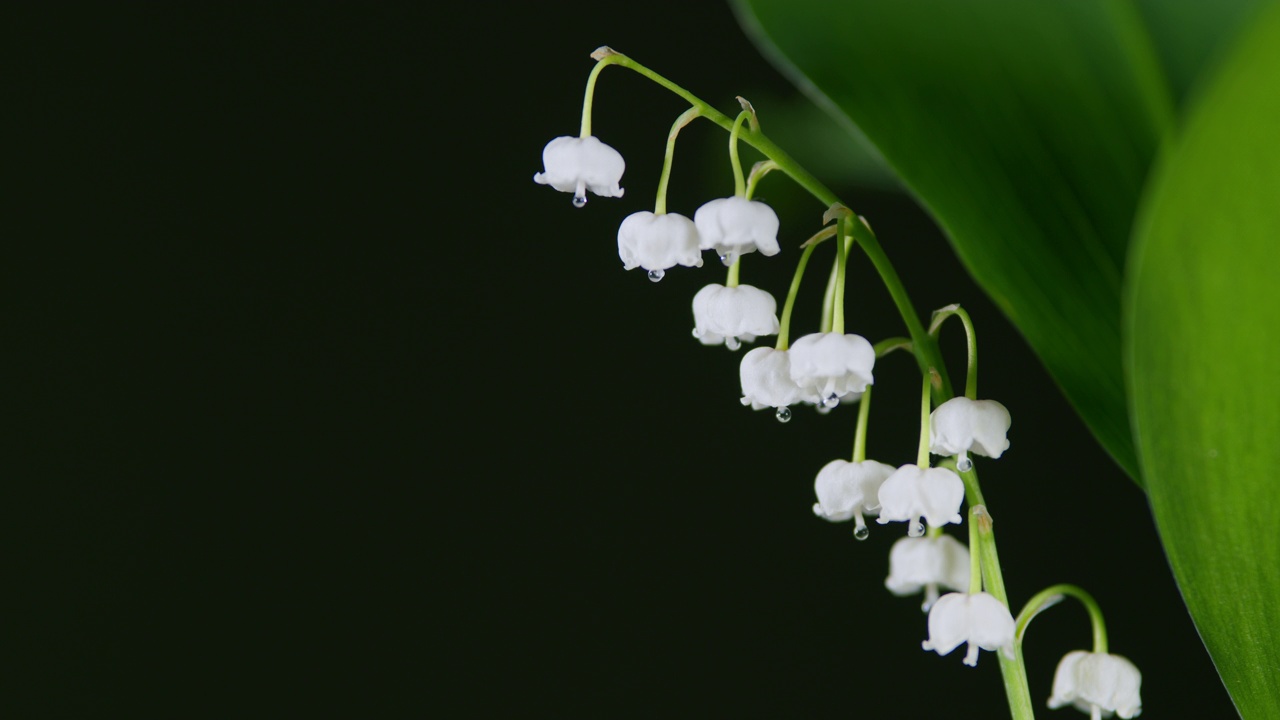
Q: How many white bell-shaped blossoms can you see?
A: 12